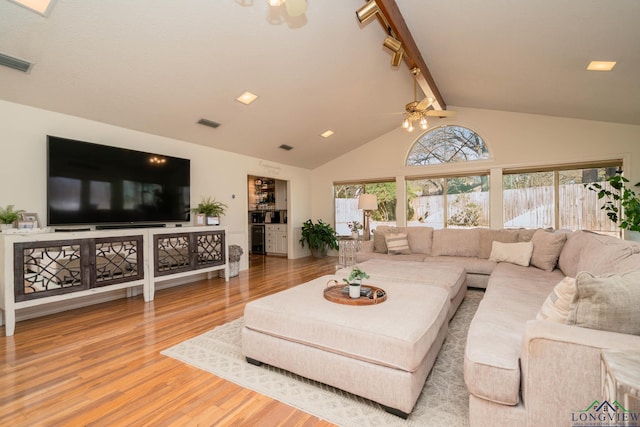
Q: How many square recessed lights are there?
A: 4